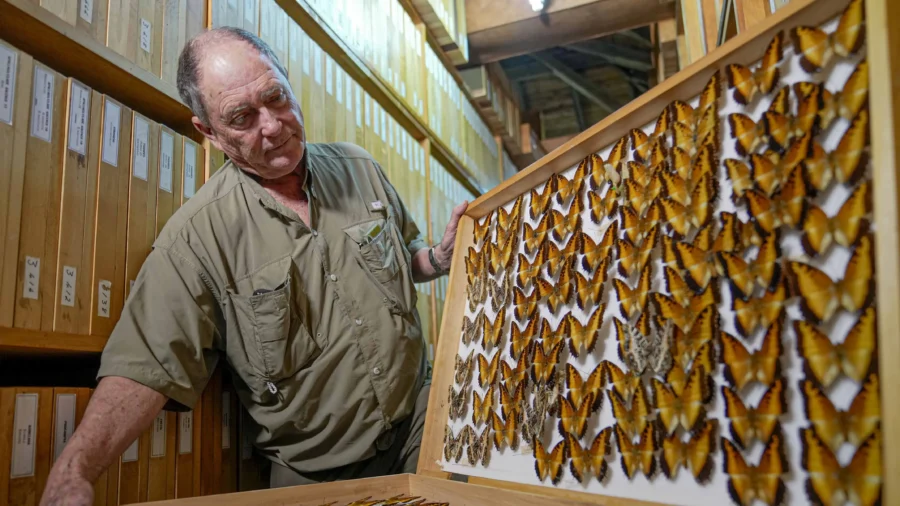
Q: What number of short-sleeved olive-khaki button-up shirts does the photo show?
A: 1